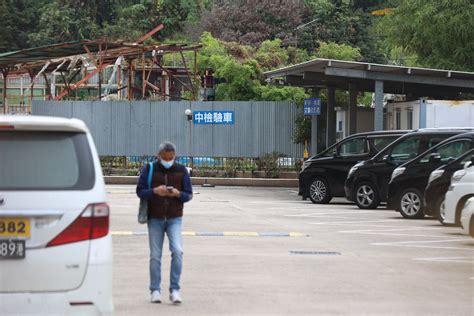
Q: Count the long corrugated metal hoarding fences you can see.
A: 1